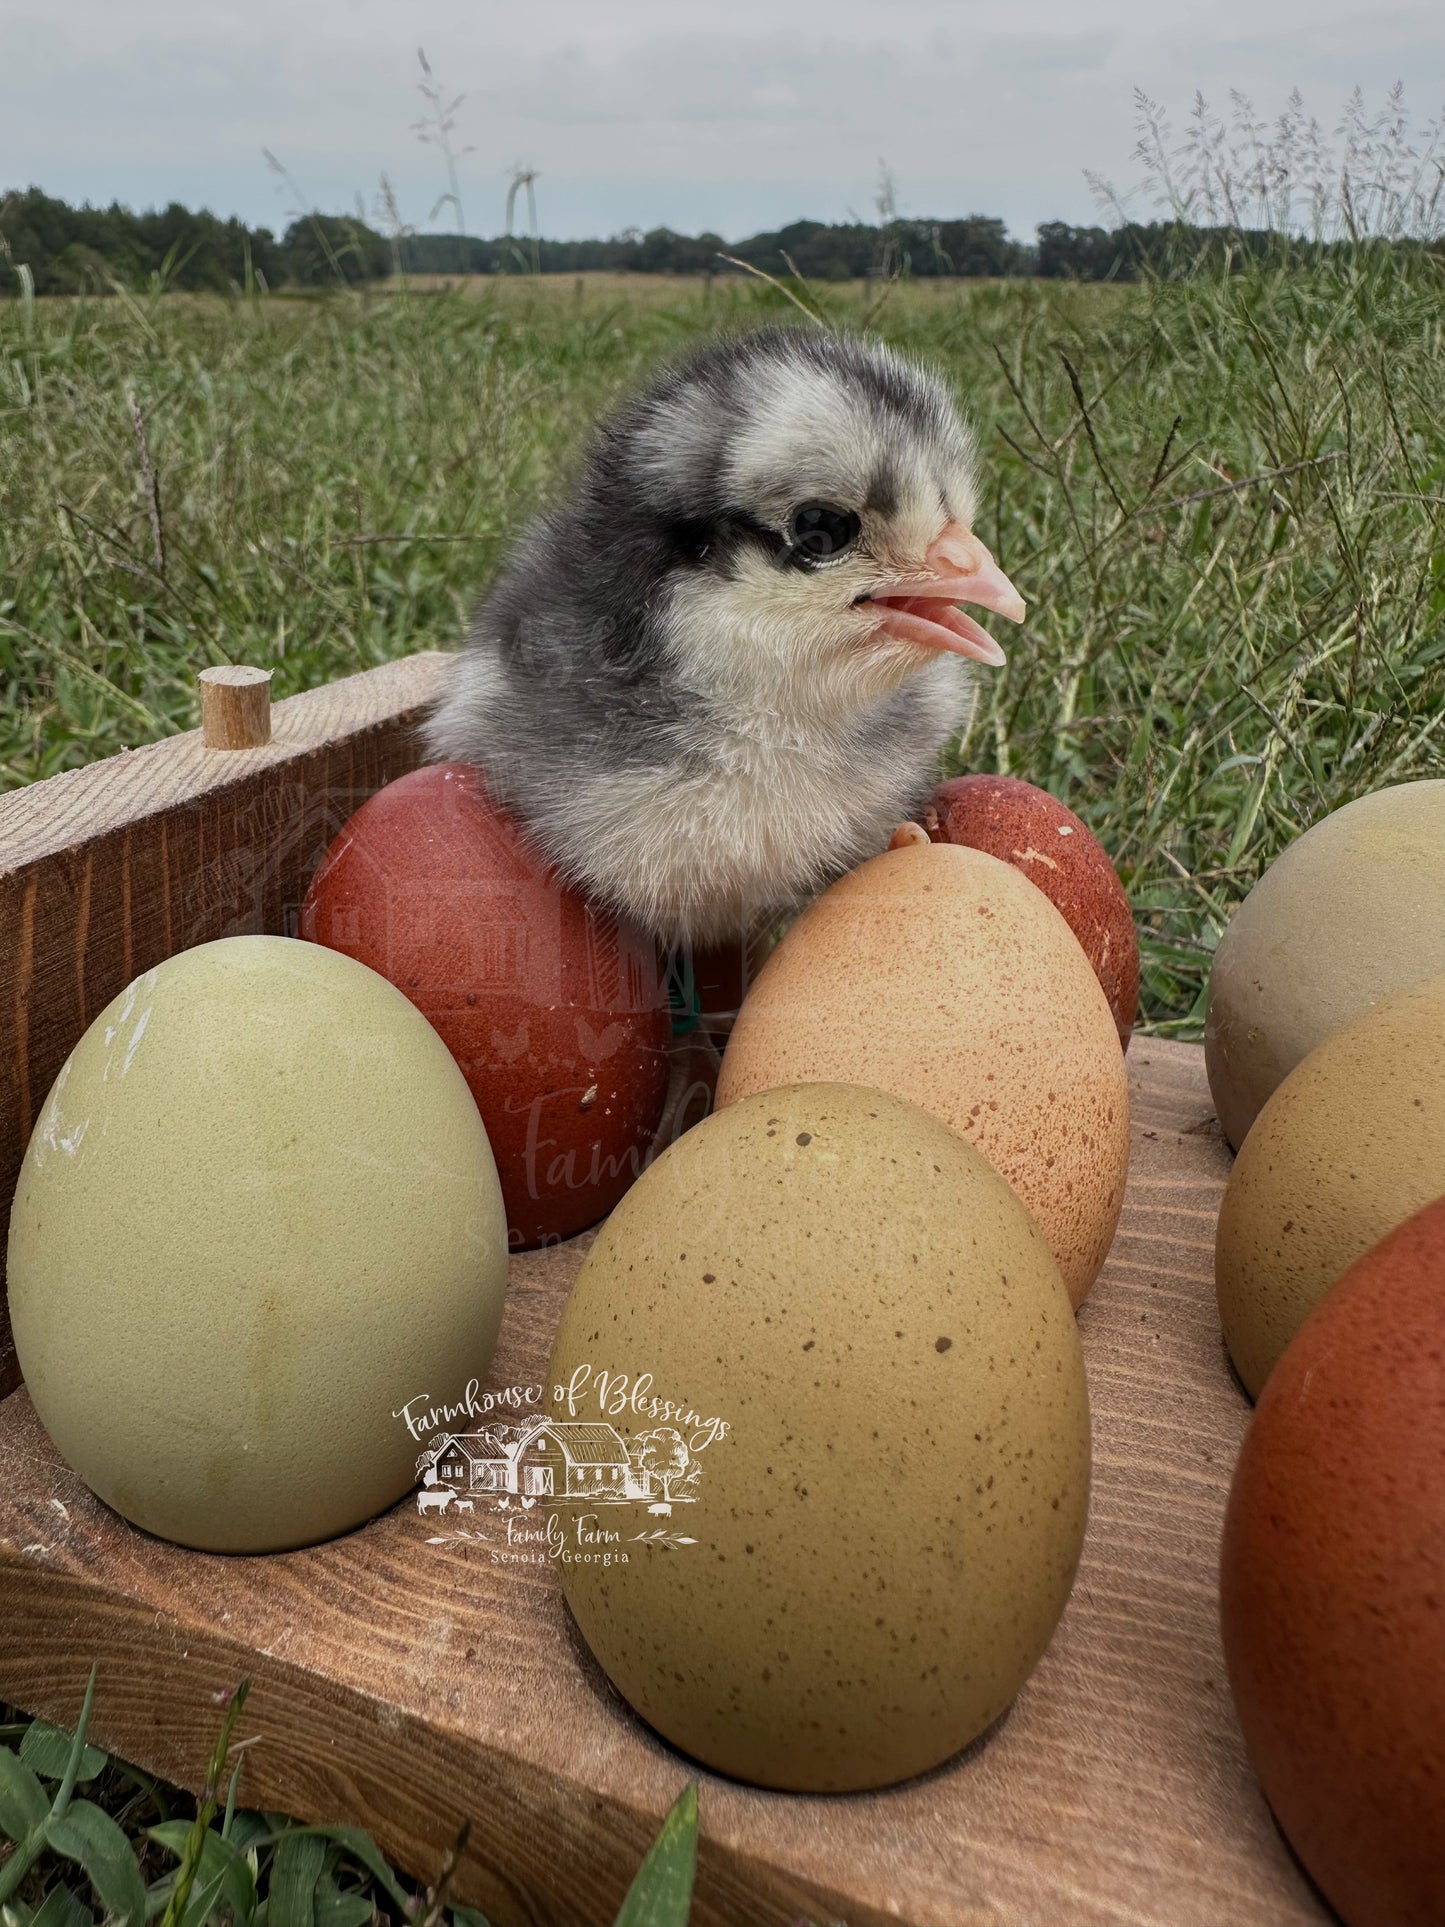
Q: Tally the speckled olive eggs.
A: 2